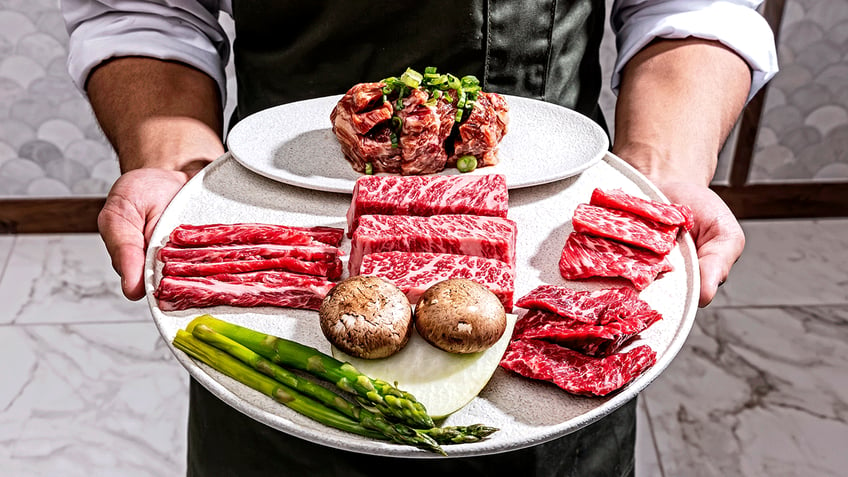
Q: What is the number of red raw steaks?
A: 13